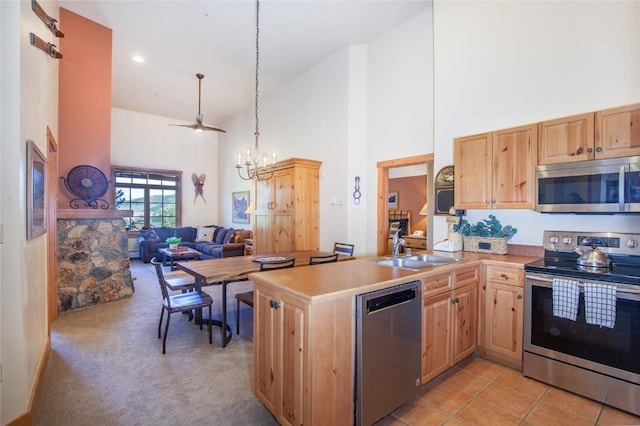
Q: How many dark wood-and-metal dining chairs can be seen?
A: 4